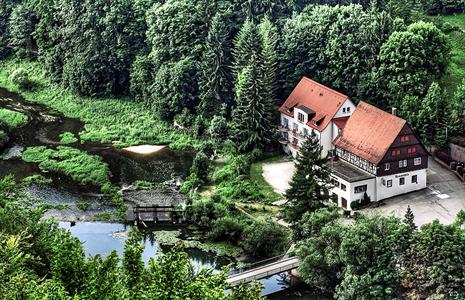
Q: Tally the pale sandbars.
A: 1